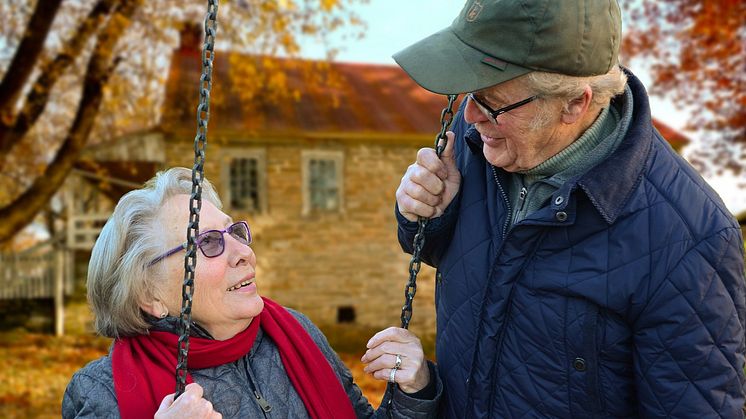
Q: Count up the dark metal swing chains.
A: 2